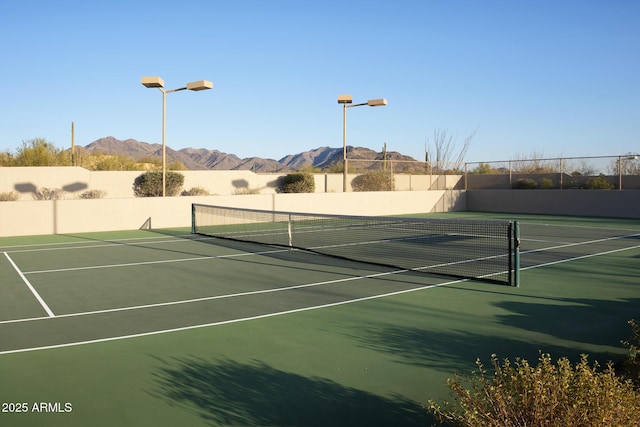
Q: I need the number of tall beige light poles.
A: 2